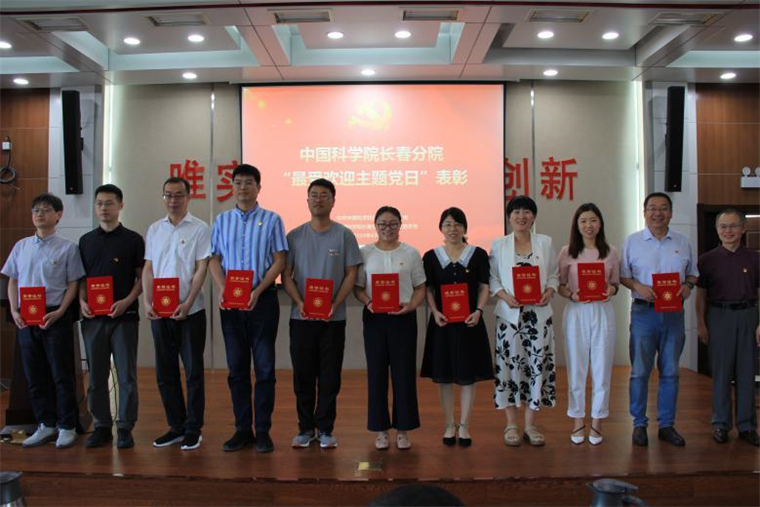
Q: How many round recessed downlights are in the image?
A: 13